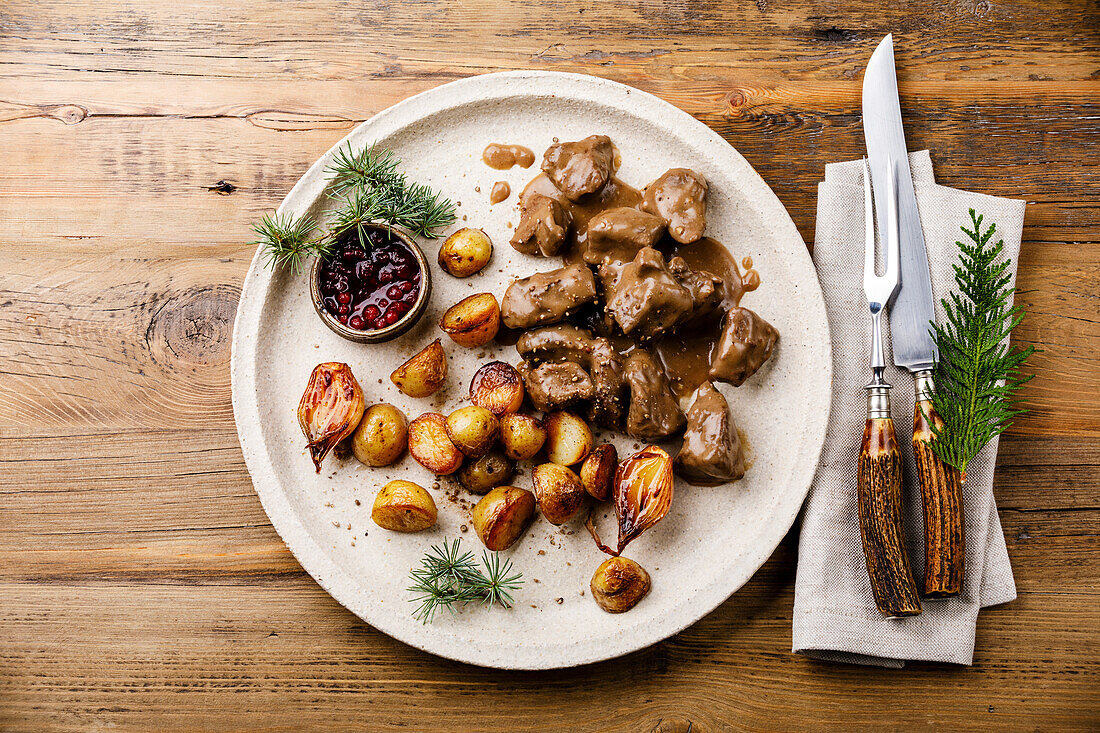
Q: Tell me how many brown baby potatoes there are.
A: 15